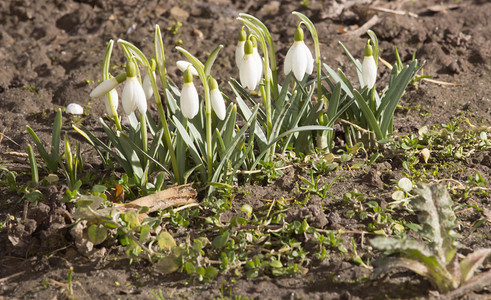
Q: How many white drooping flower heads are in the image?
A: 12